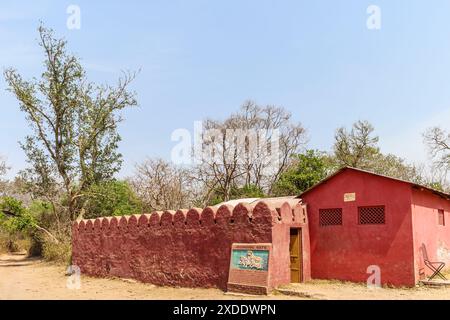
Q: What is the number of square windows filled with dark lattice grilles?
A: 2